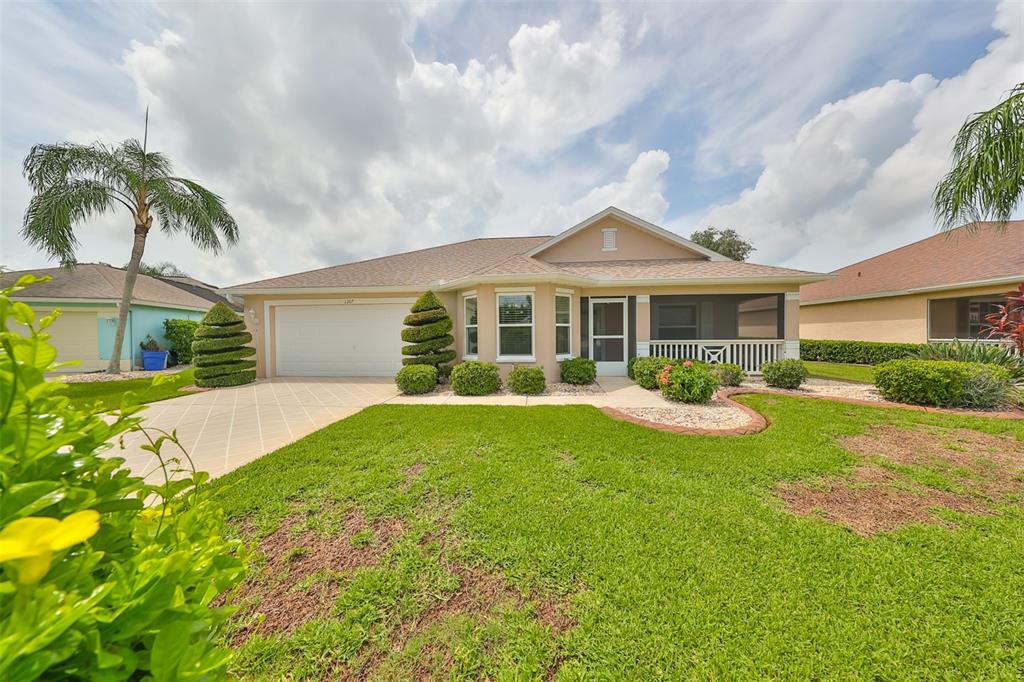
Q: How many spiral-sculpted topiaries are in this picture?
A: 2